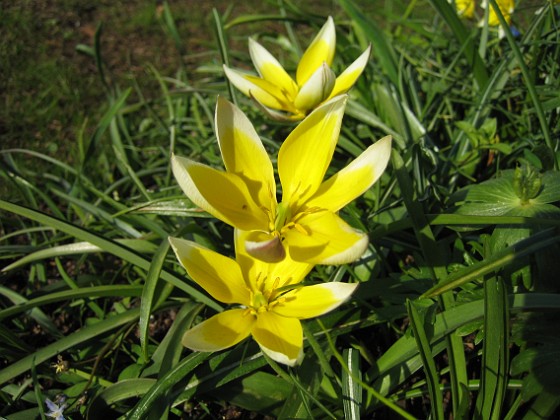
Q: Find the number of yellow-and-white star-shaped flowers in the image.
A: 3